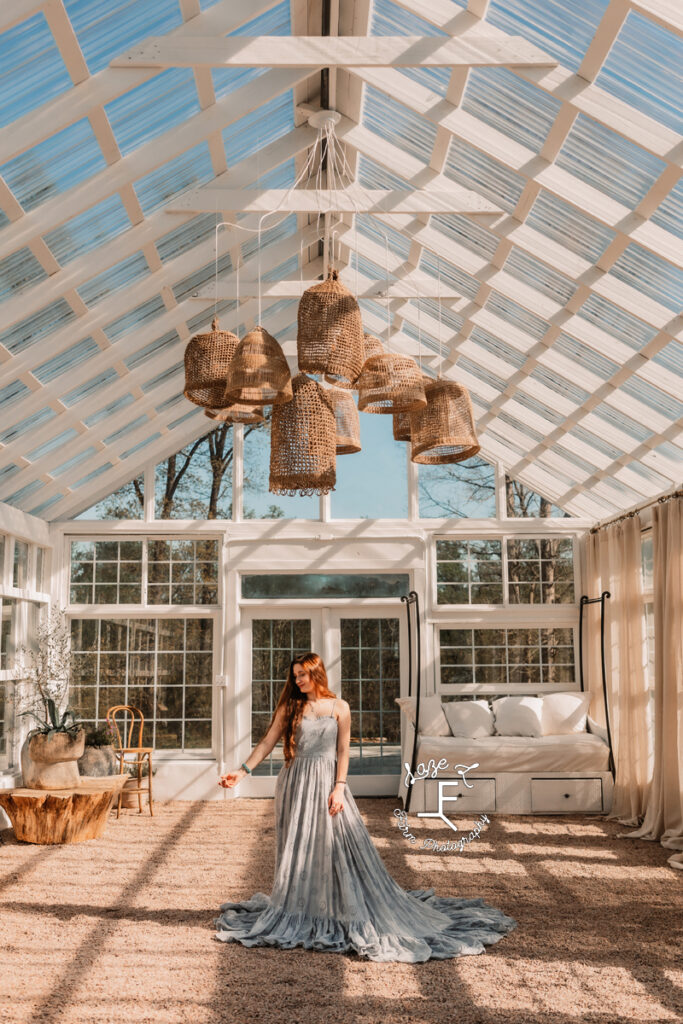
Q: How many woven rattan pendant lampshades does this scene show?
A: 10